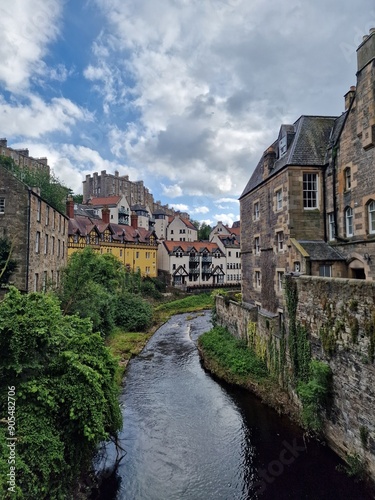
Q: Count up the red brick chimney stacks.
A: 3